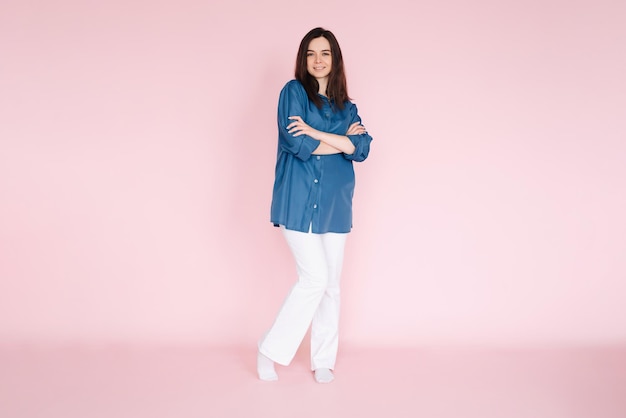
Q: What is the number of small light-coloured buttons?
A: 4